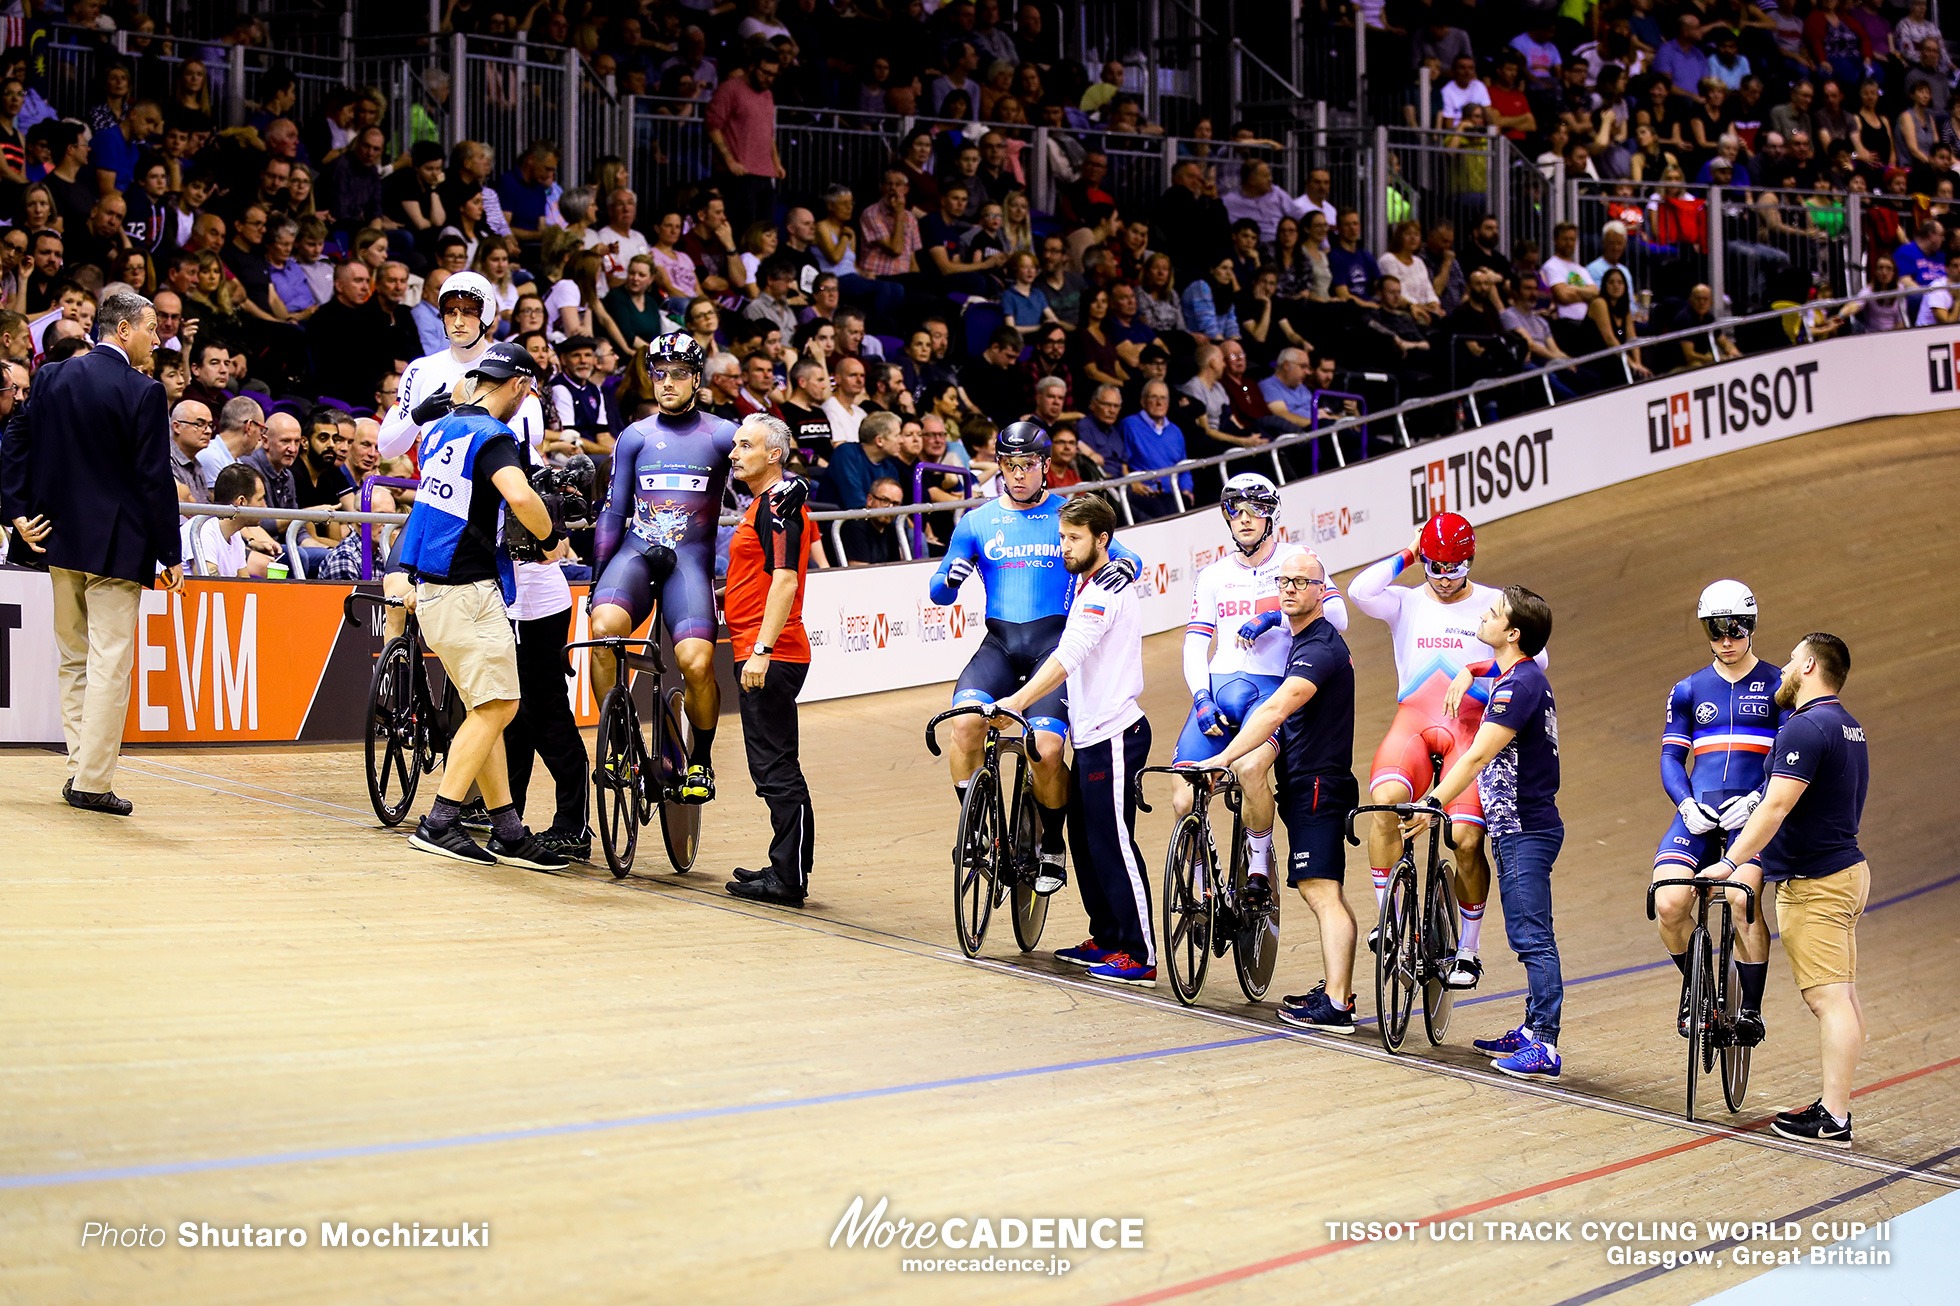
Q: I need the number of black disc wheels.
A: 5